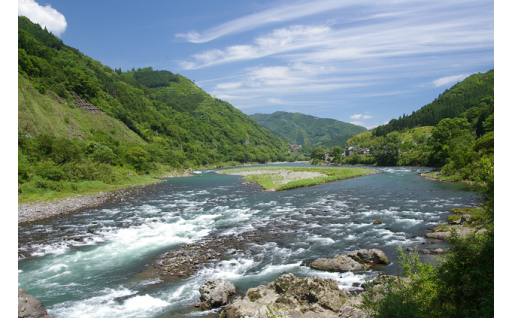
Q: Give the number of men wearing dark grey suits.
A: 0